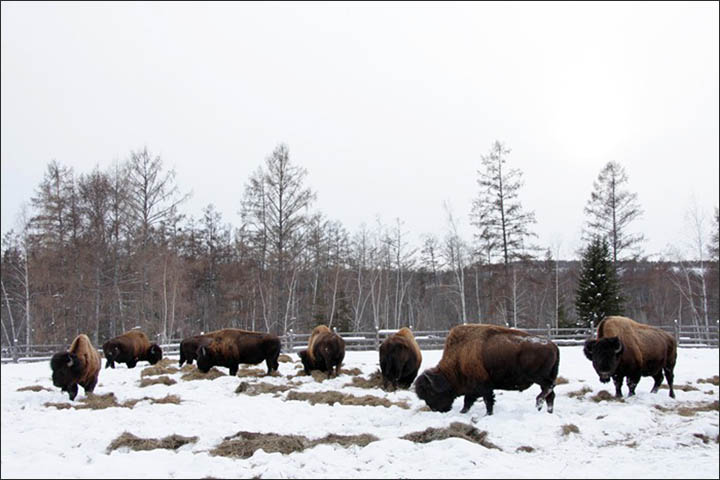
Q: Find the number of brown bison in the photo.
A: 8